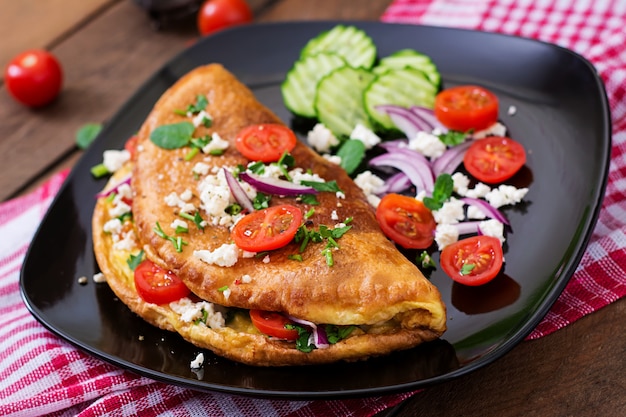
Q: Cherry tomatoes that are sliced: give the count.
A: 8